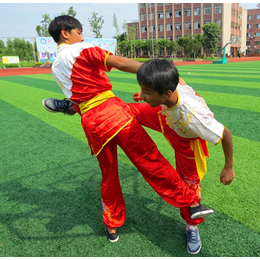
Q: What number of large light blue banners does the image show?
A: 1